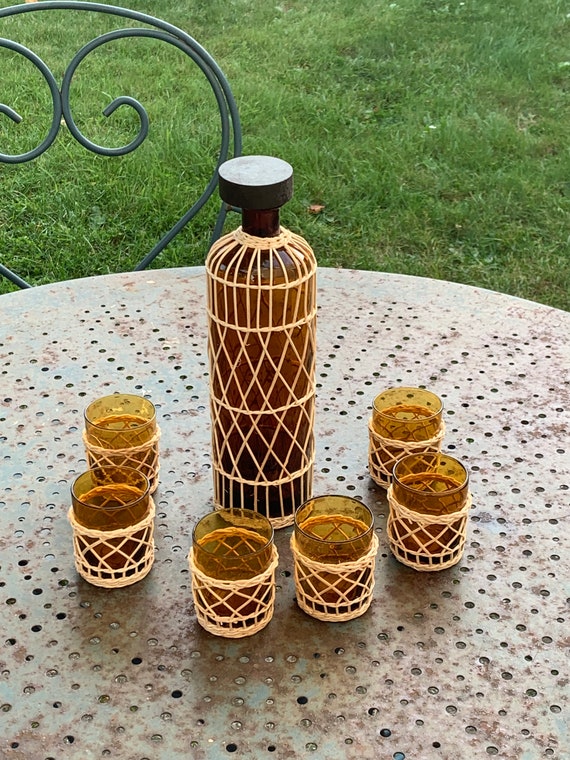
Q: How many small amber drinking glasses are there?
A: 6